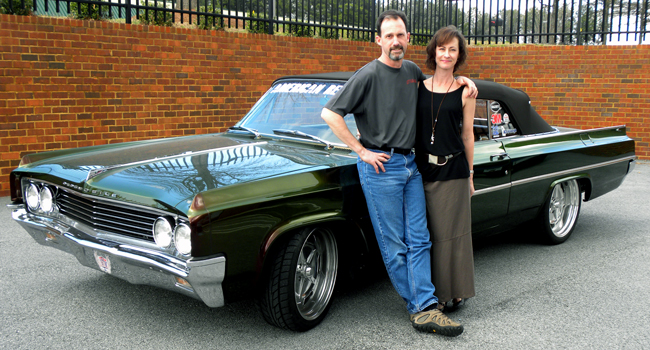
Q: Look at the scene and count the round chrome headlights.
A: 4